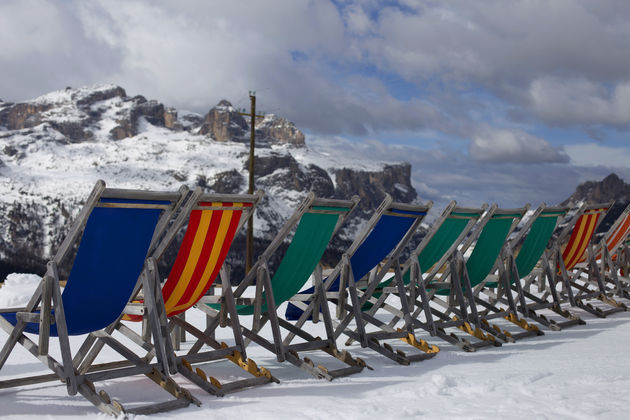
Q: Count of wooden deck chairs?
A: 9